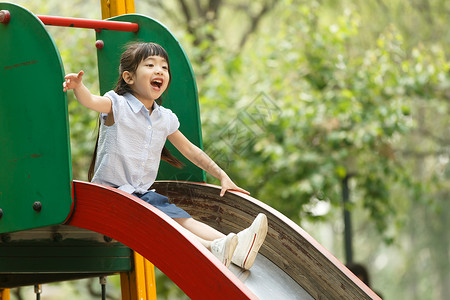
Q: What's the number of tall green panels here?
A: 2